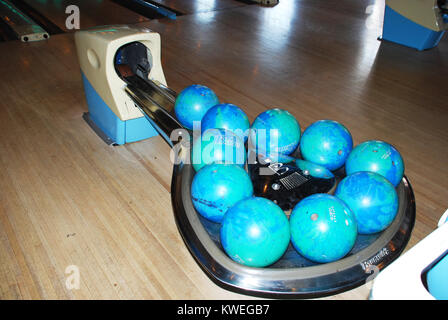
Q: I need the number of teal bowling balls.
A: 10